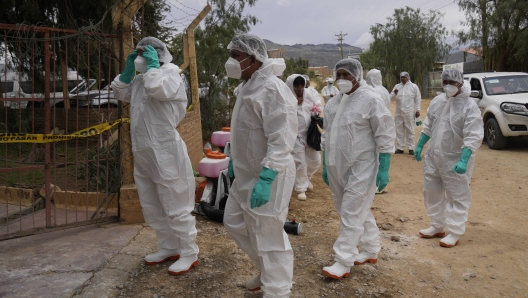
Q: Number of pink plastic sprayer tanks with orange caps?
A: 2